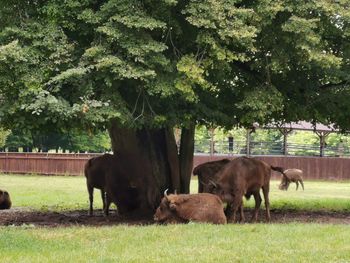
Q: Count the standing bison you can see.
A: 4